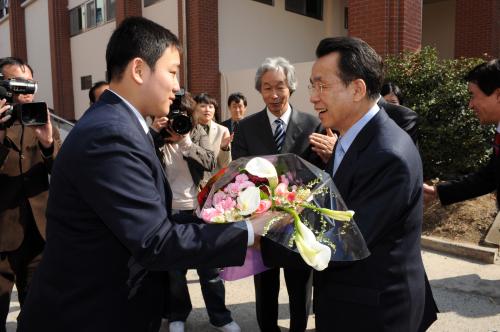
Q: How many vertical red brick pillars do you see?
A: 6